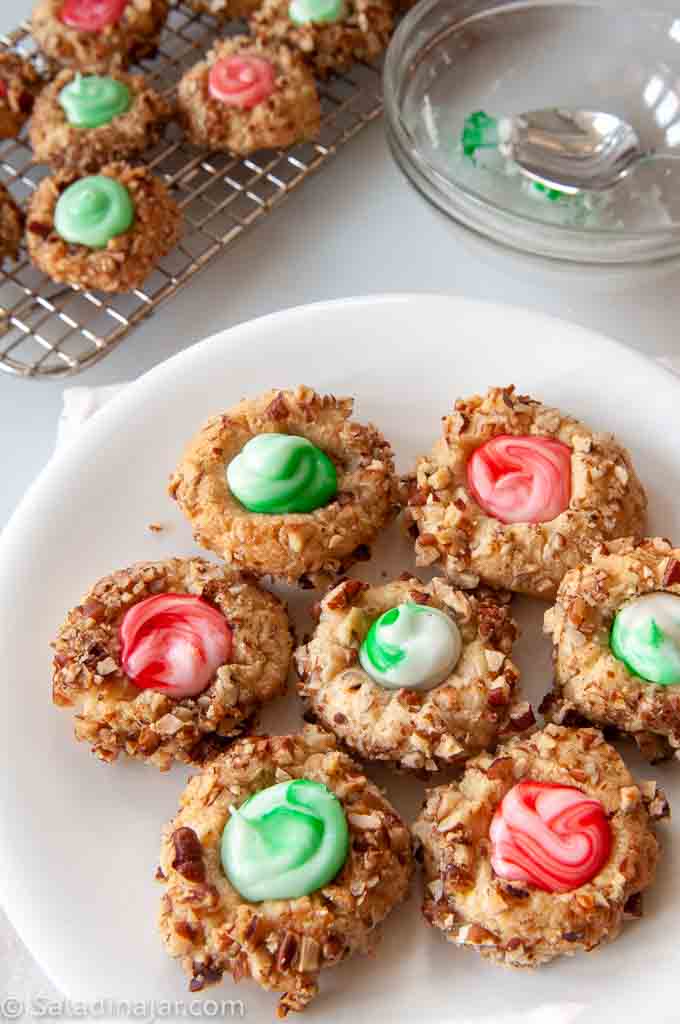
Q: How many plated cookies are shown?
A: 7